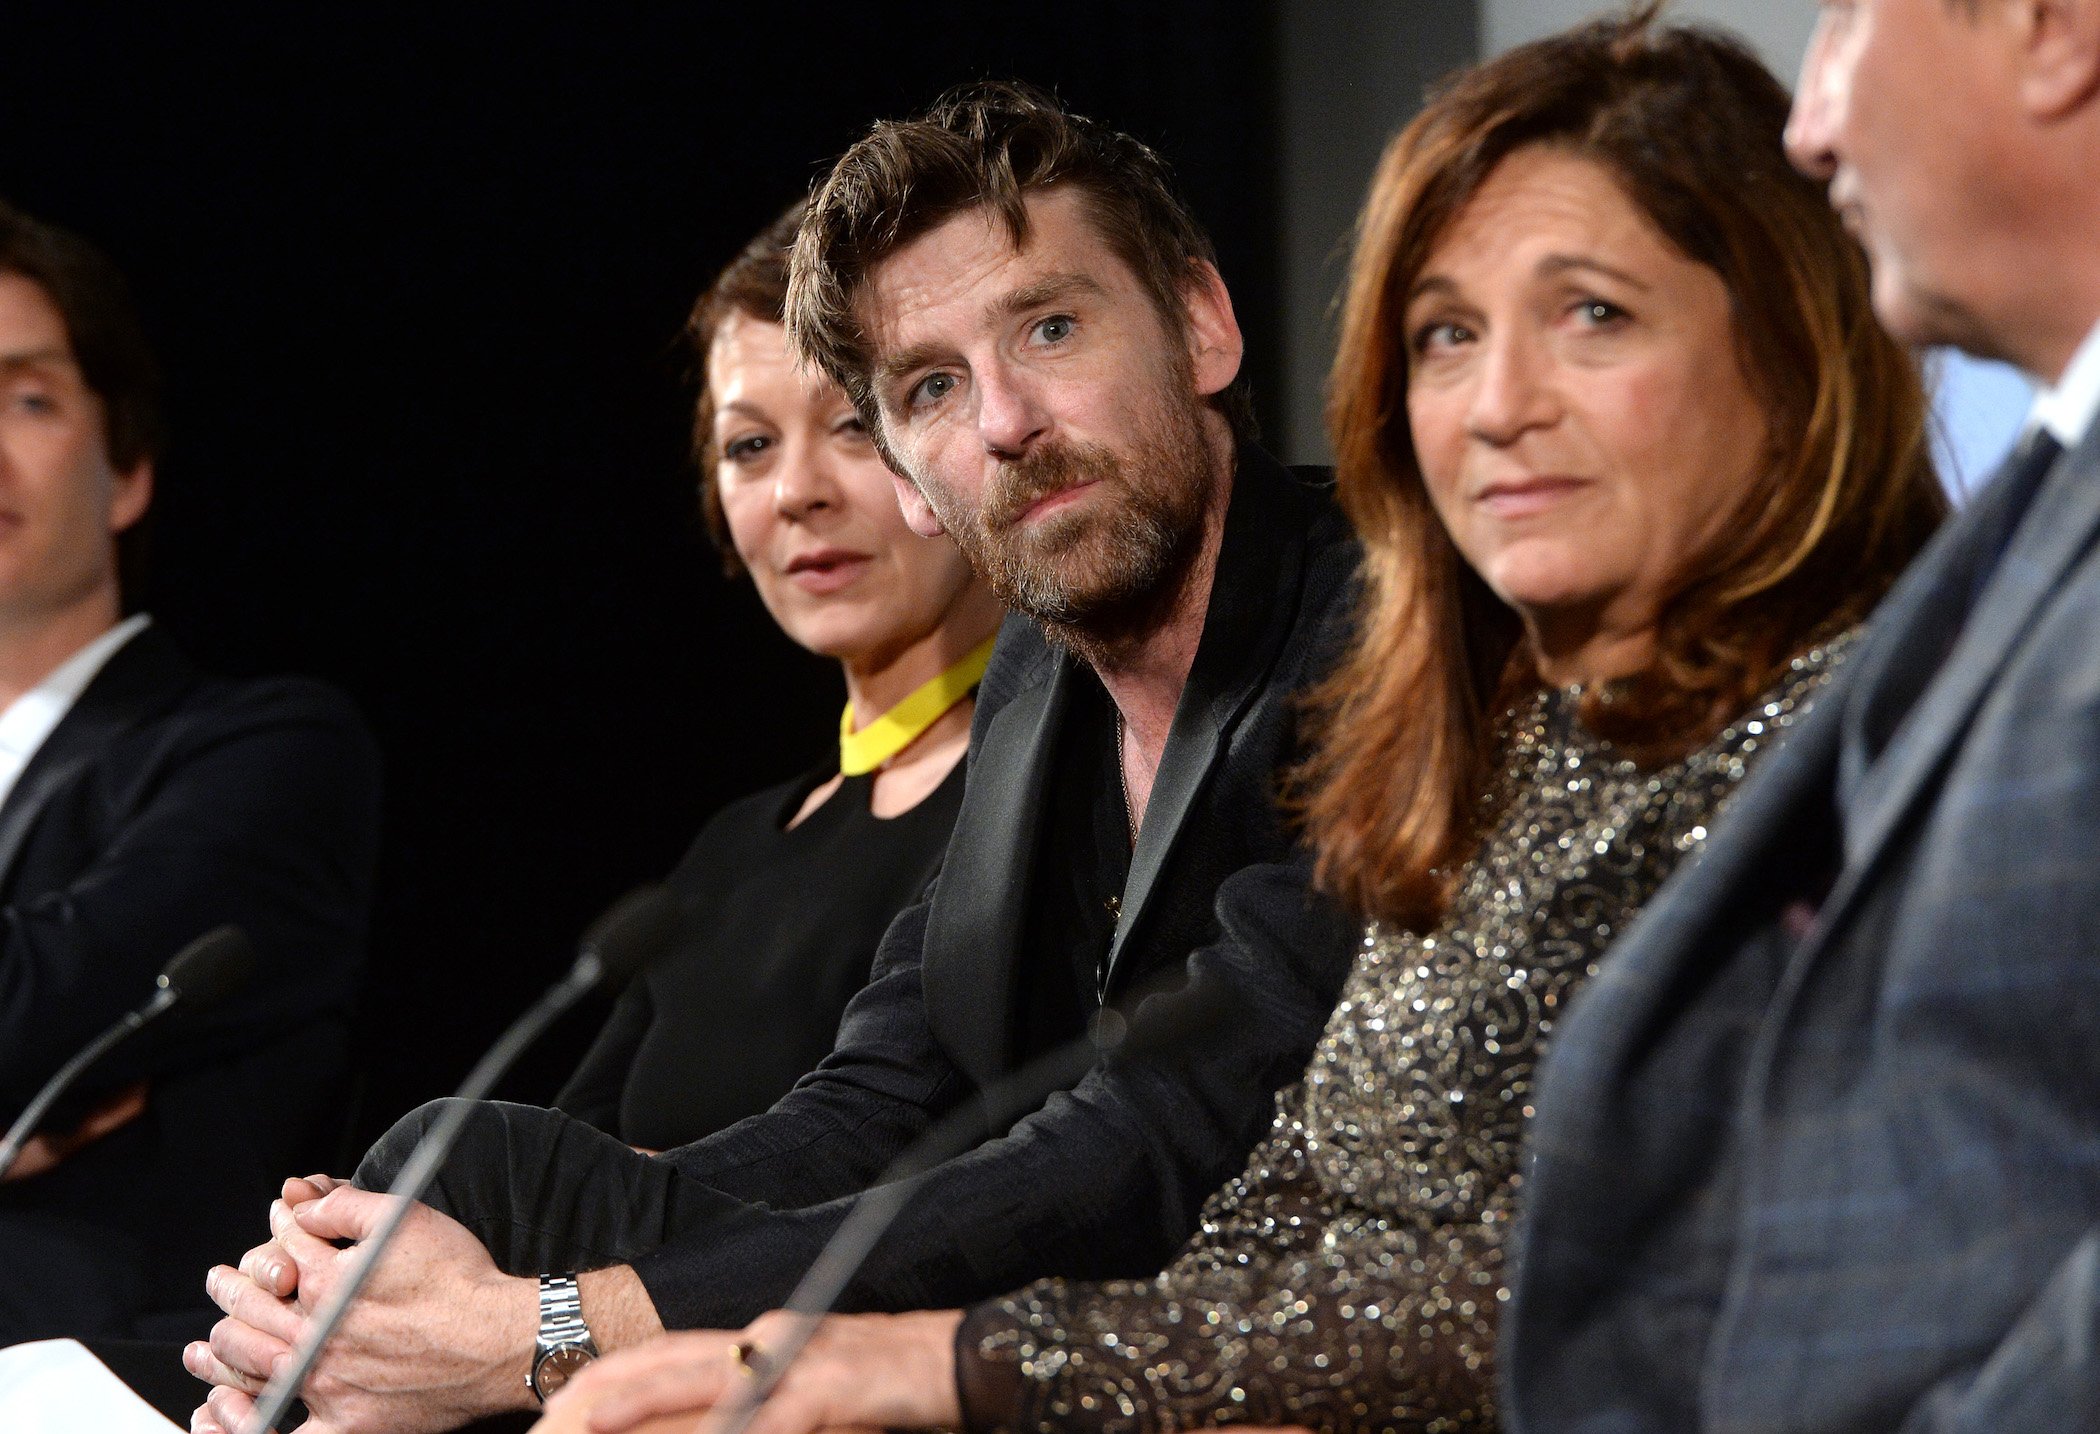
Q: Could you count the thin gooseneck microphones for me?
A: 3